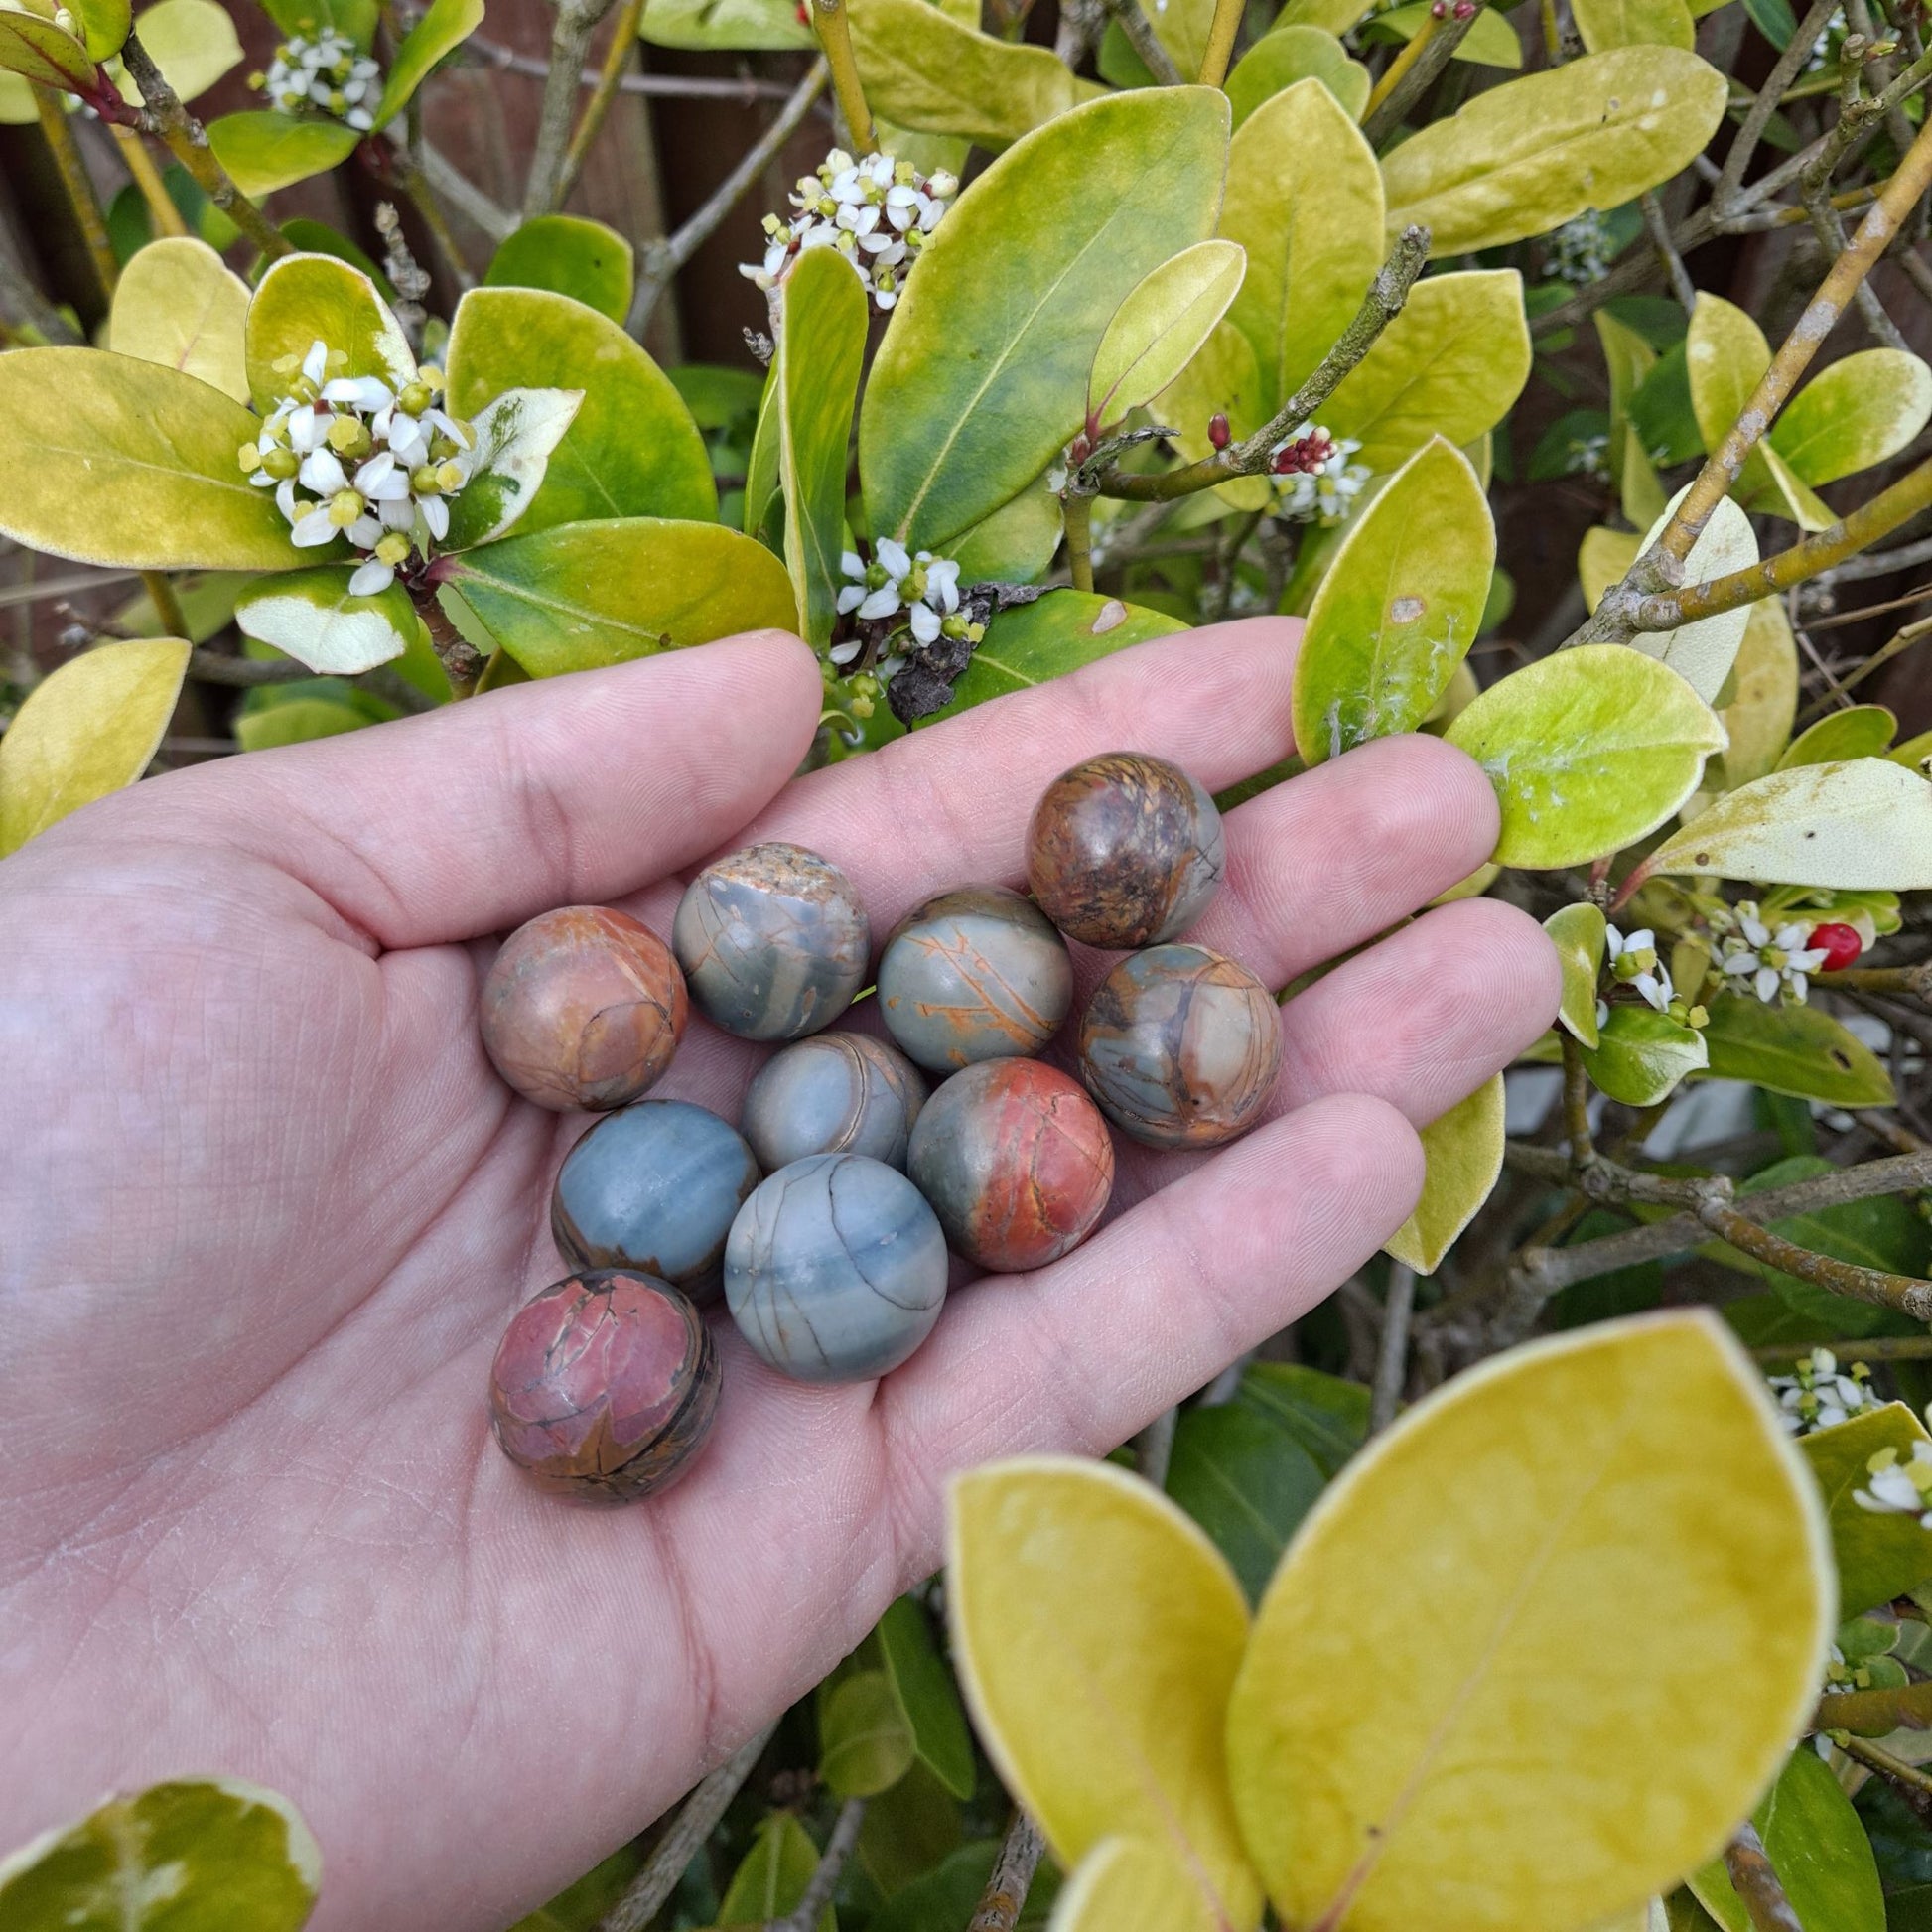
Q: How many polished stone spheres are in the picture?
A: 10